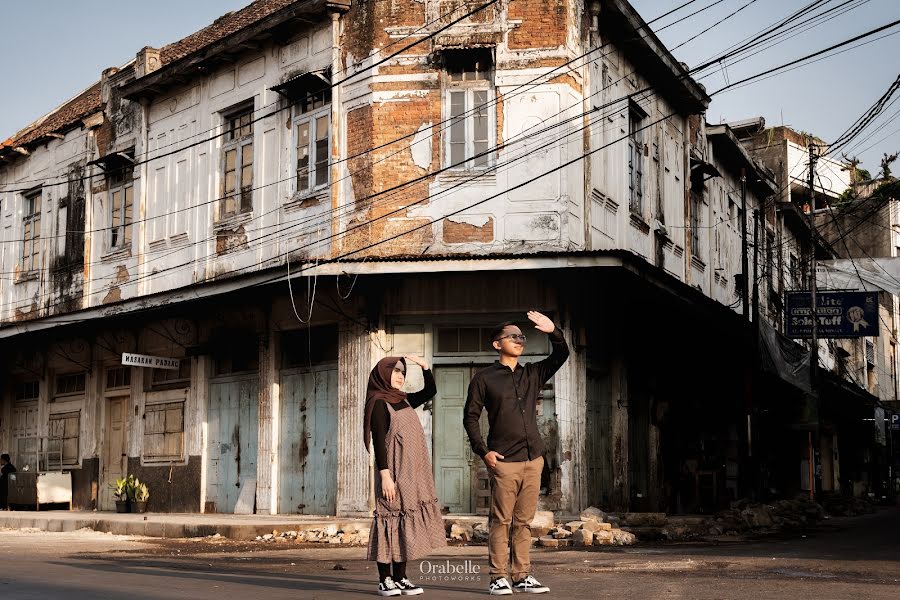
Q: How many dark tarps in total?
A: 1